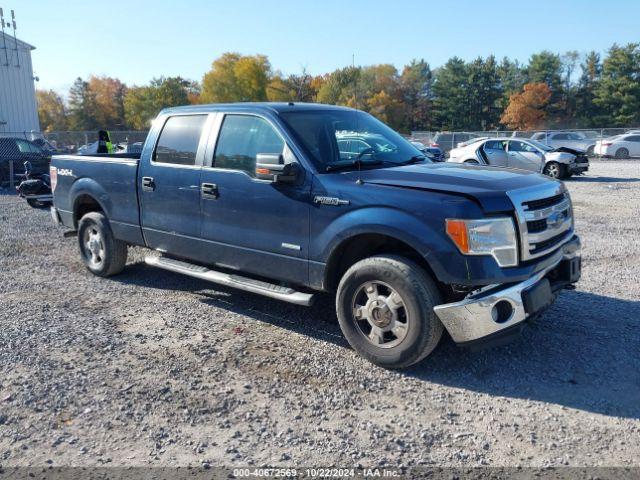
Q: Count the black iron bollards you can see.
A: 0